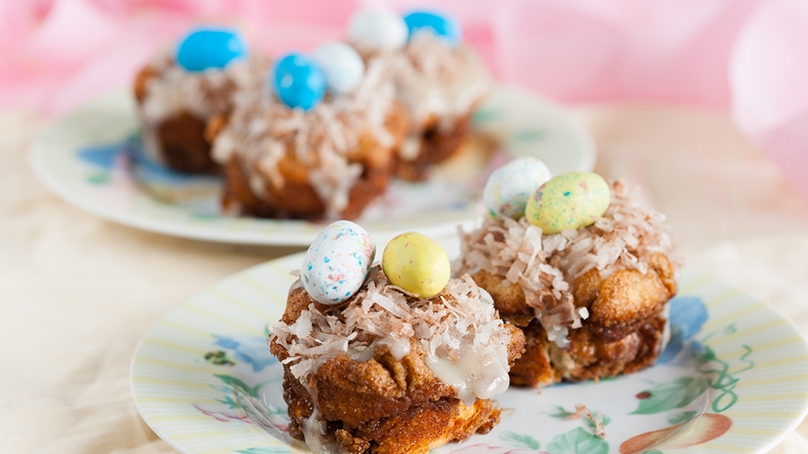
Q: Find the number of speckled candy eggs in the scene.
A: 4